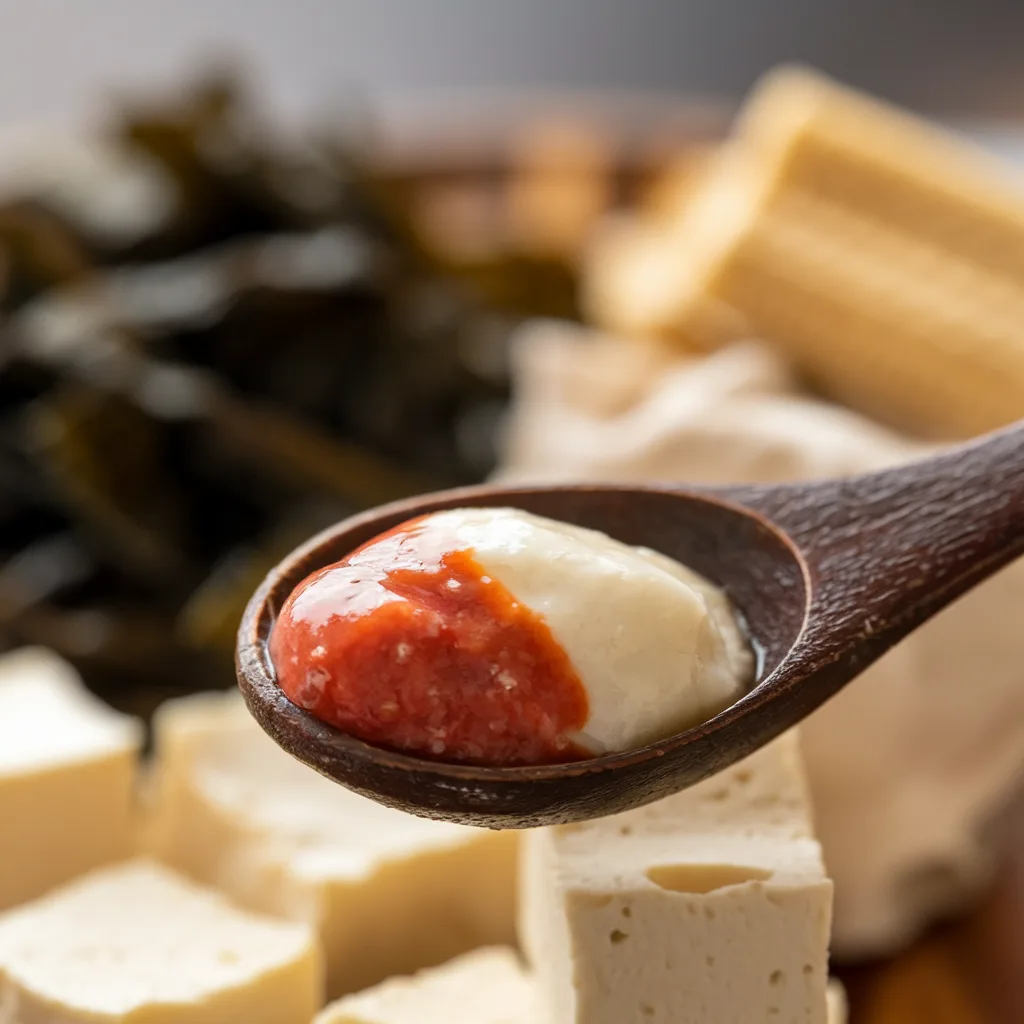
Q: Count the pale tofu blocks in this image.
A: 5